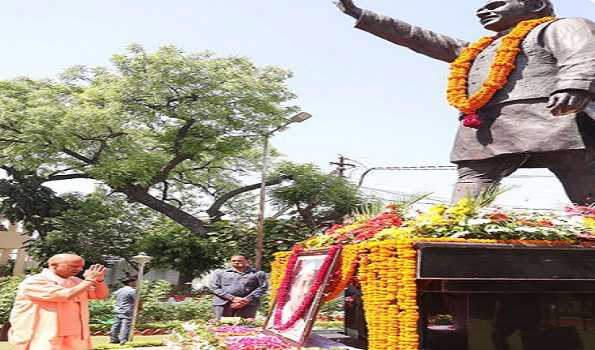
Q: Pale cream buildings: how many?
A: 1